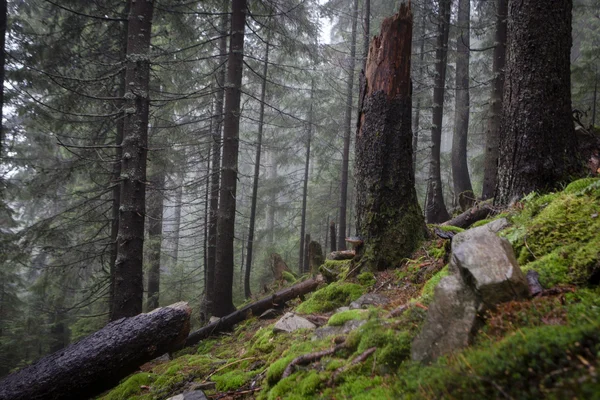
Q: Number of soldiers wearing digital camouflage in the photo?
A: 0